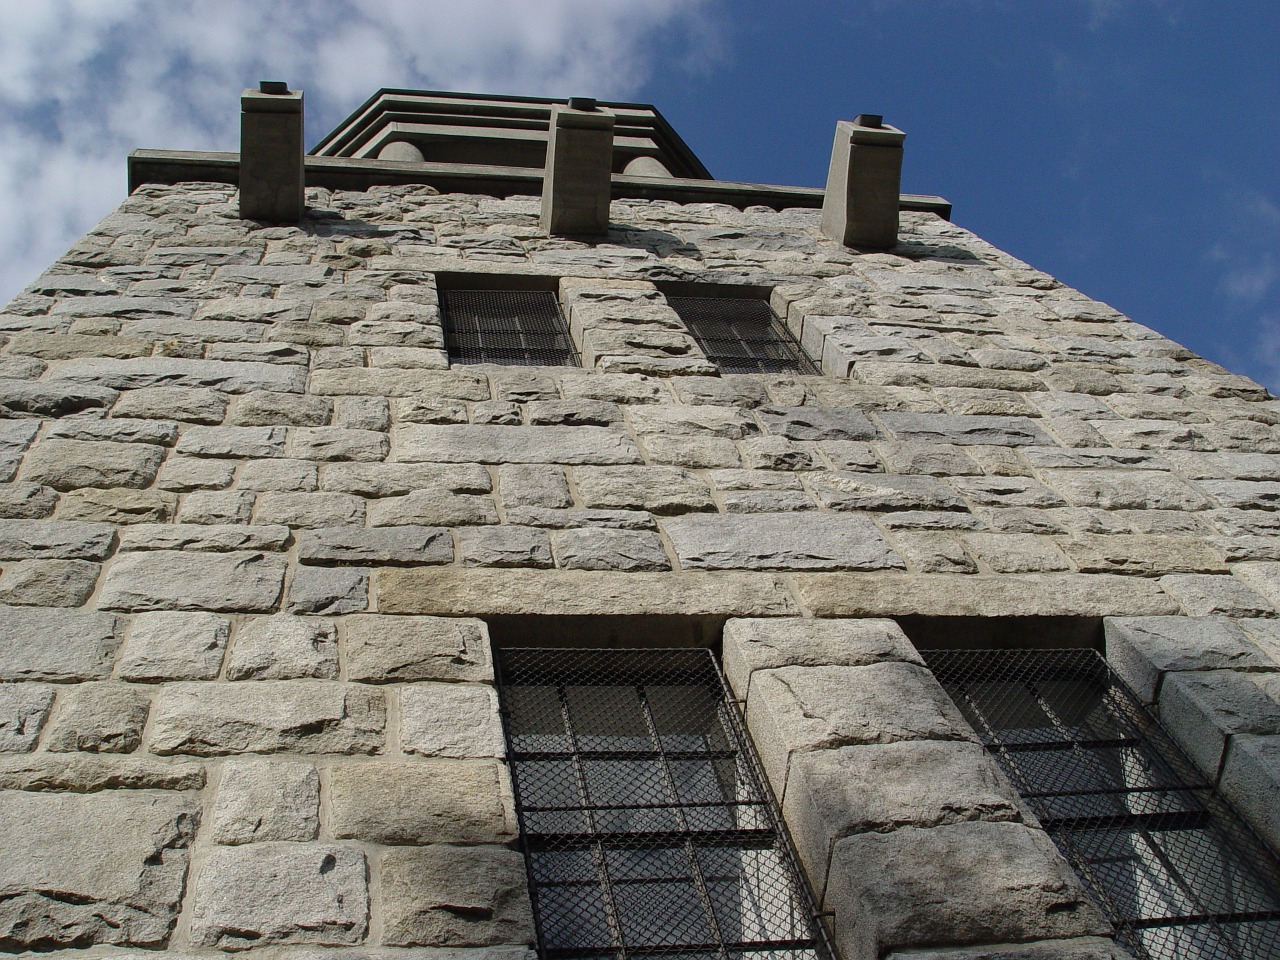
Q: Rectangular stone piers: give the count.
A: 3